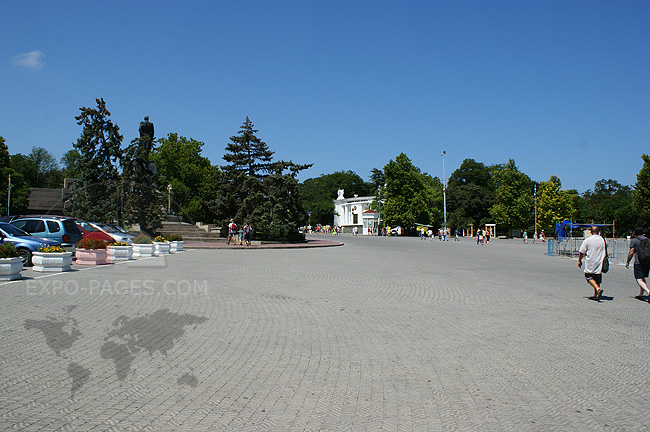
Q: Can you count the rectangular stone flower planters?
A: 7